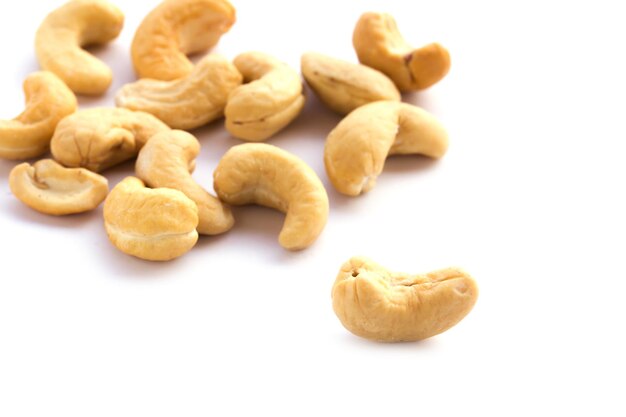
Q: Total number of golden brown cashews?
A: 14